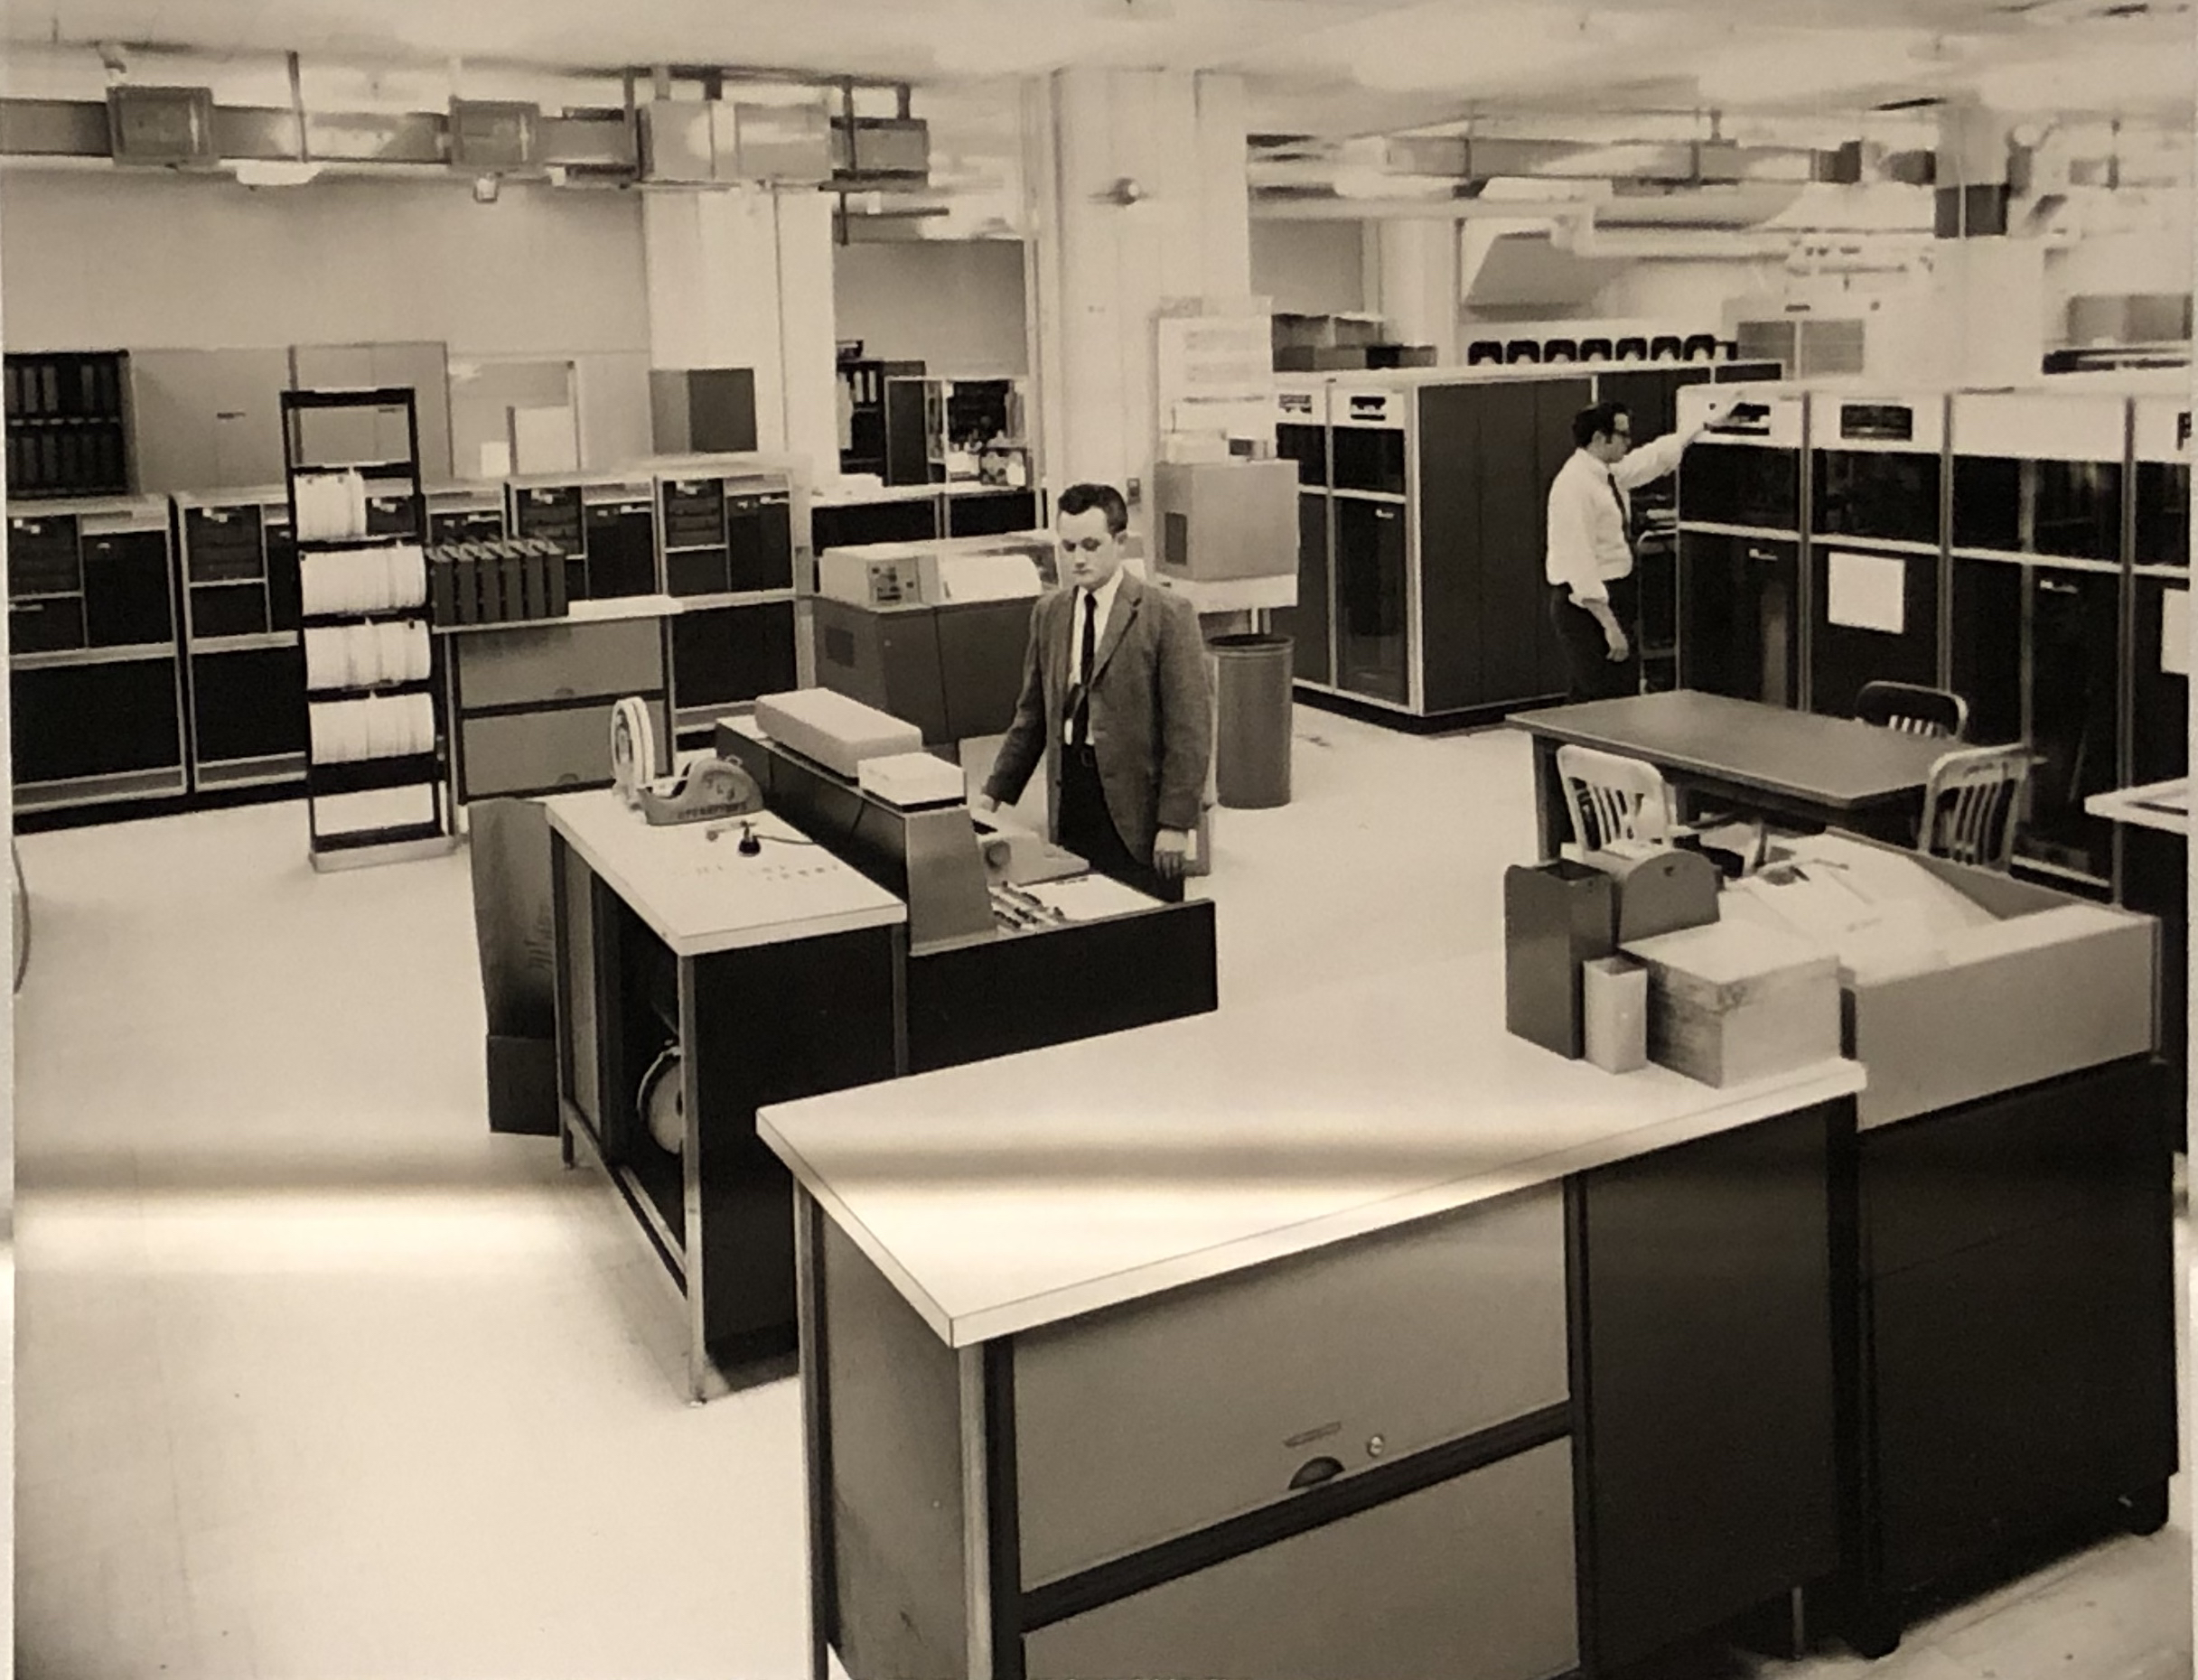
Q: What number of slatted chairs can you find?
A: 3